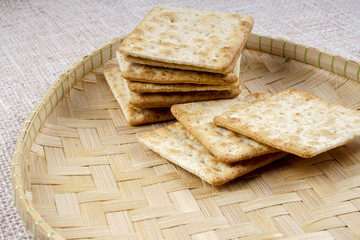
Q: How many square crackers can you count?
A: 9